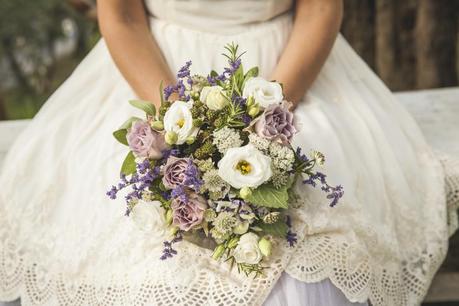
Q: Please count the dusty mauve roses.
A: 4